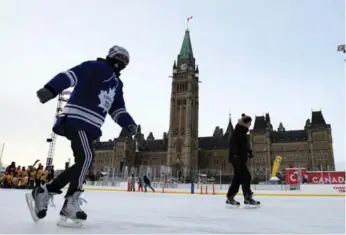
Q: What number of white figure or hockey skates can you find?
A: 2